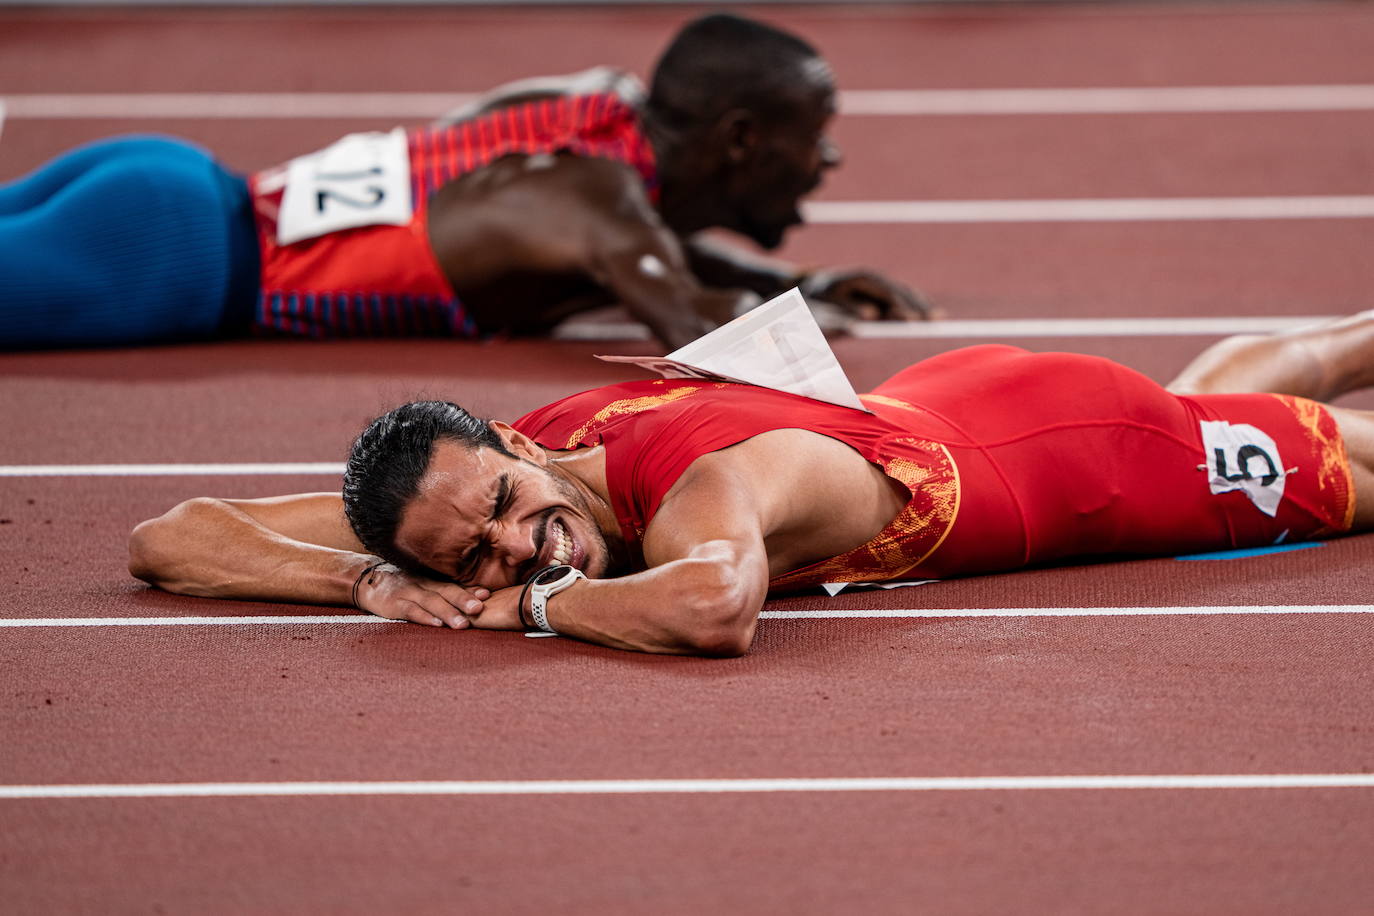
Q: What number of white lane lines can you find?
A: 6